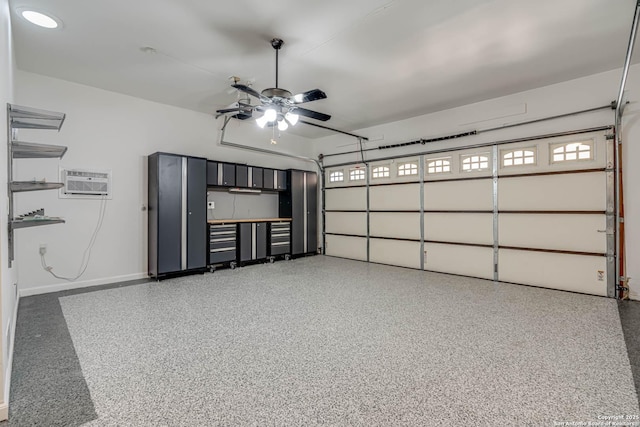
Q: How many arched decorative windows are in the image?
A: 8